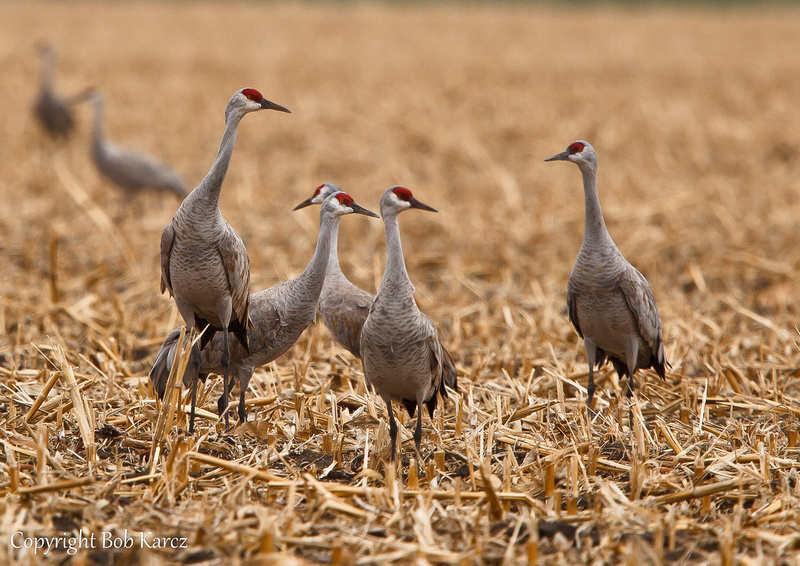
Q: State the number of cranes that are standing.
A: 7